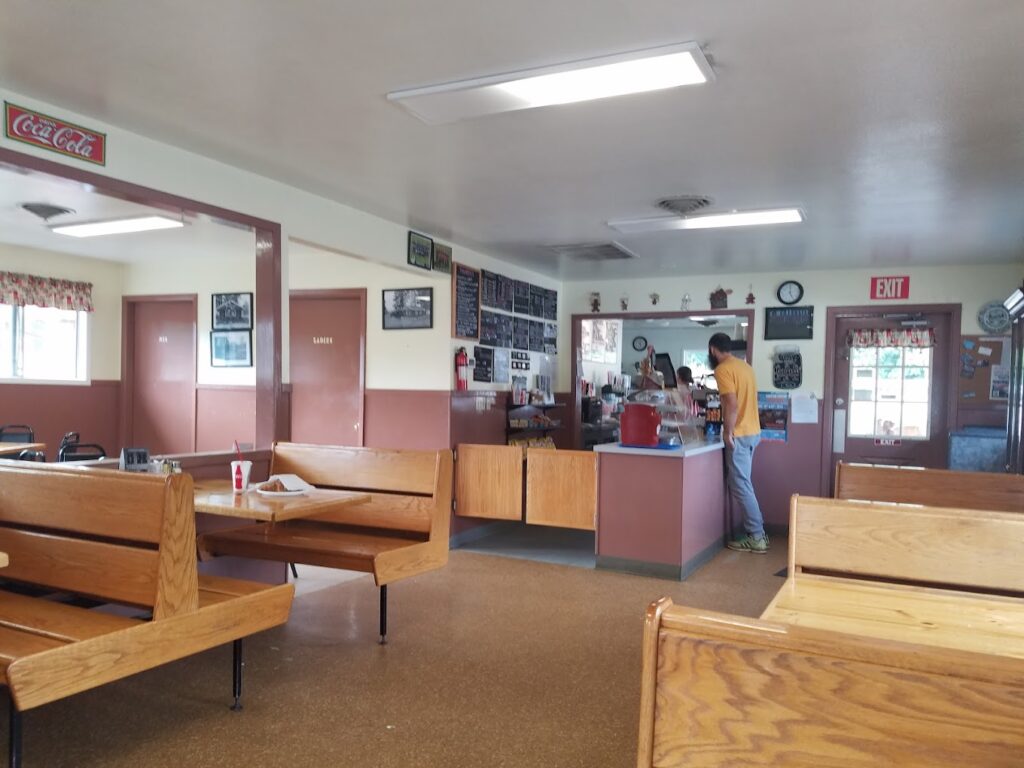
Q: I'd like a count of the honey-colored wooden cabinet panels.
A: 2